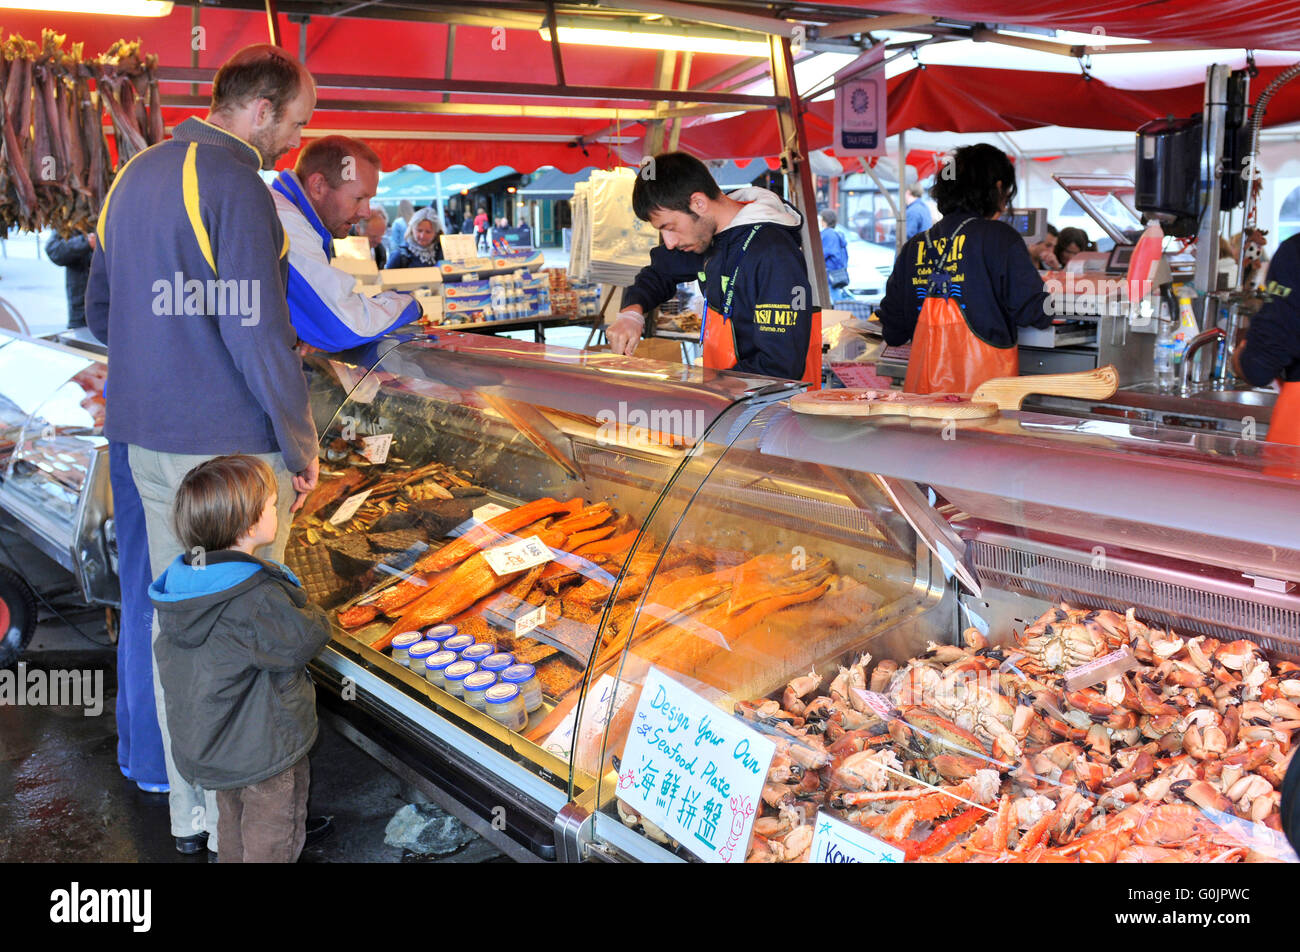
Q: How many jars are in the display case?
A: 11